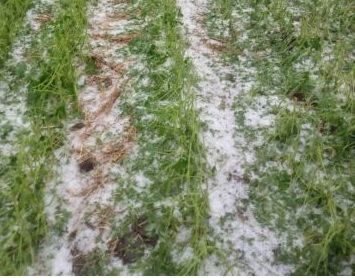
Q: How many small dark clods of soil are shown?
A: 2